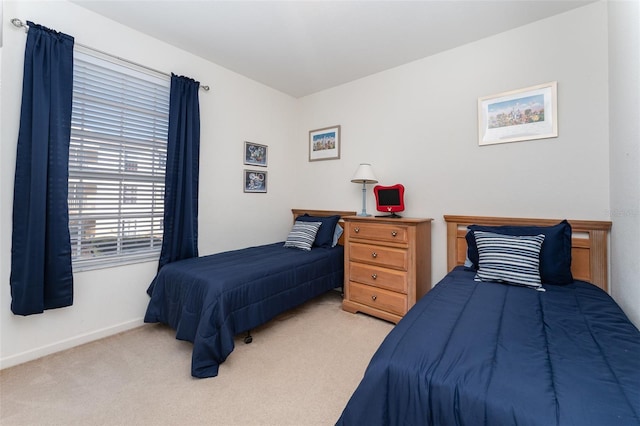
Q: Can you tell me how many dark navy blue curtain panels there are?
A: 2